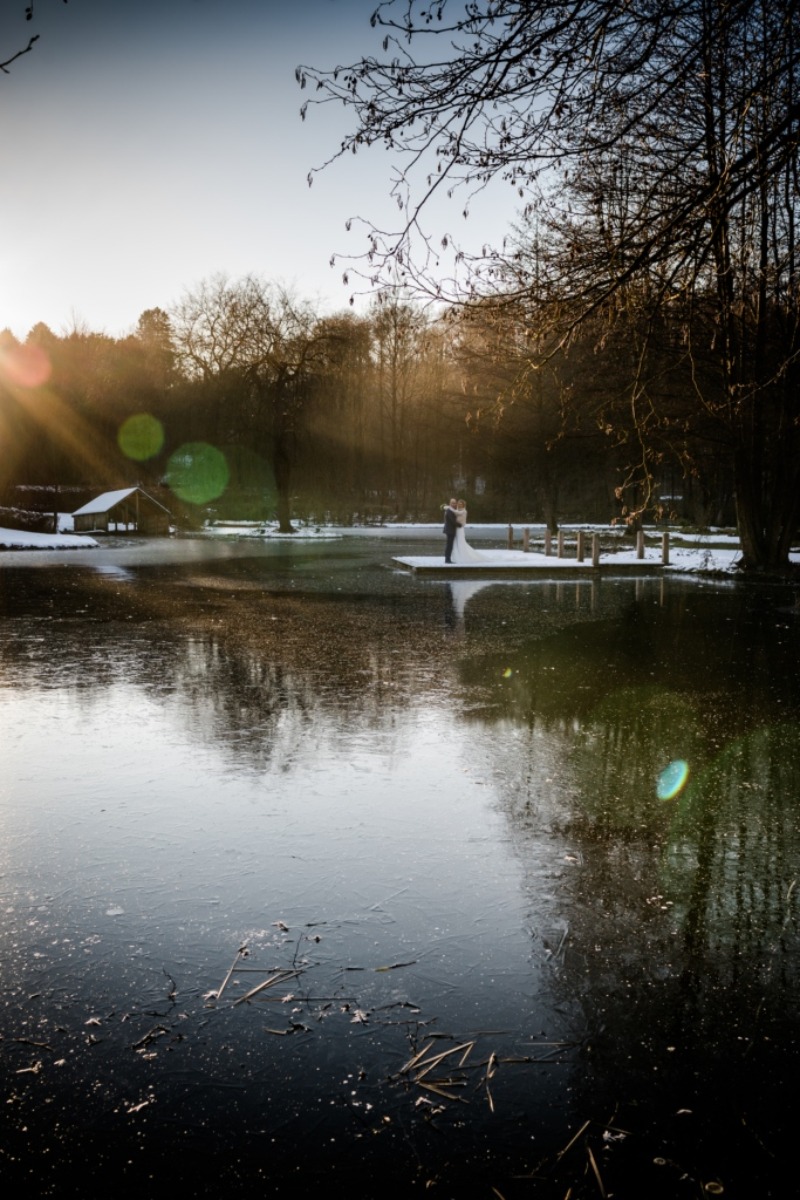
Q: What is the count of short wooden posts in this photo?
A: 8